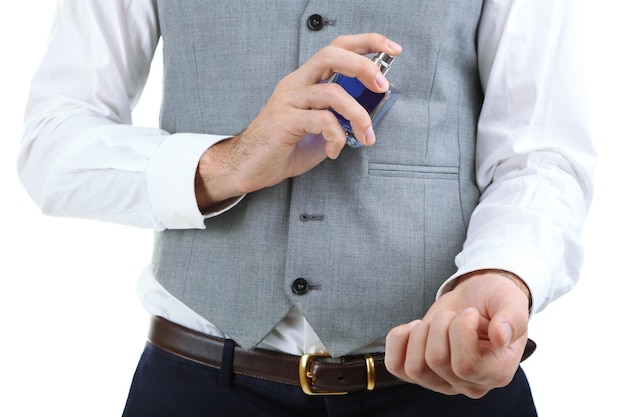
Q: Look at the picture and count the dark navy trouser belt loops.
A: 1